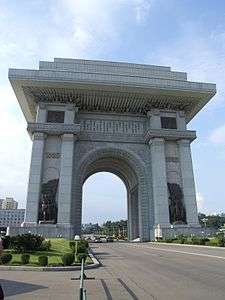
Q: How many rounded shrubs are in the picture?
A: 5